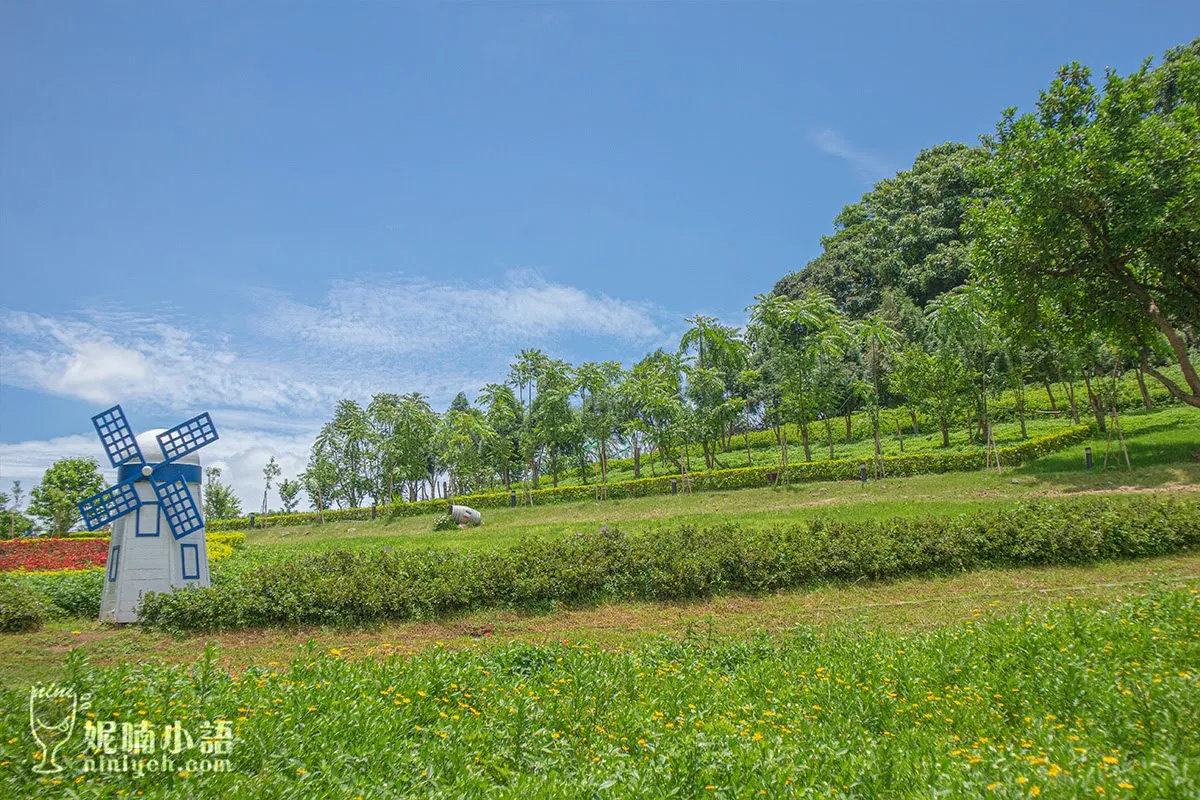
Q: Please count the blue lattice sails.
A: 4